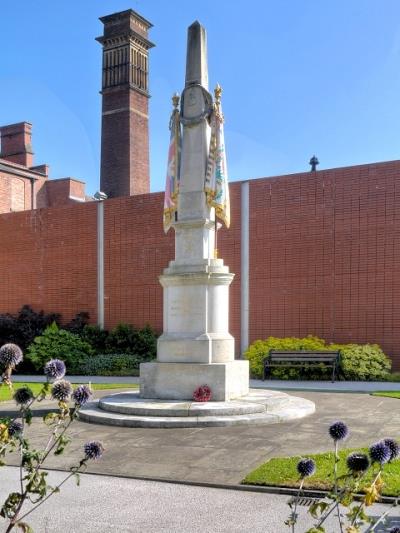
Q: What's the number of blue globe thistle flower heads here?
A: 12